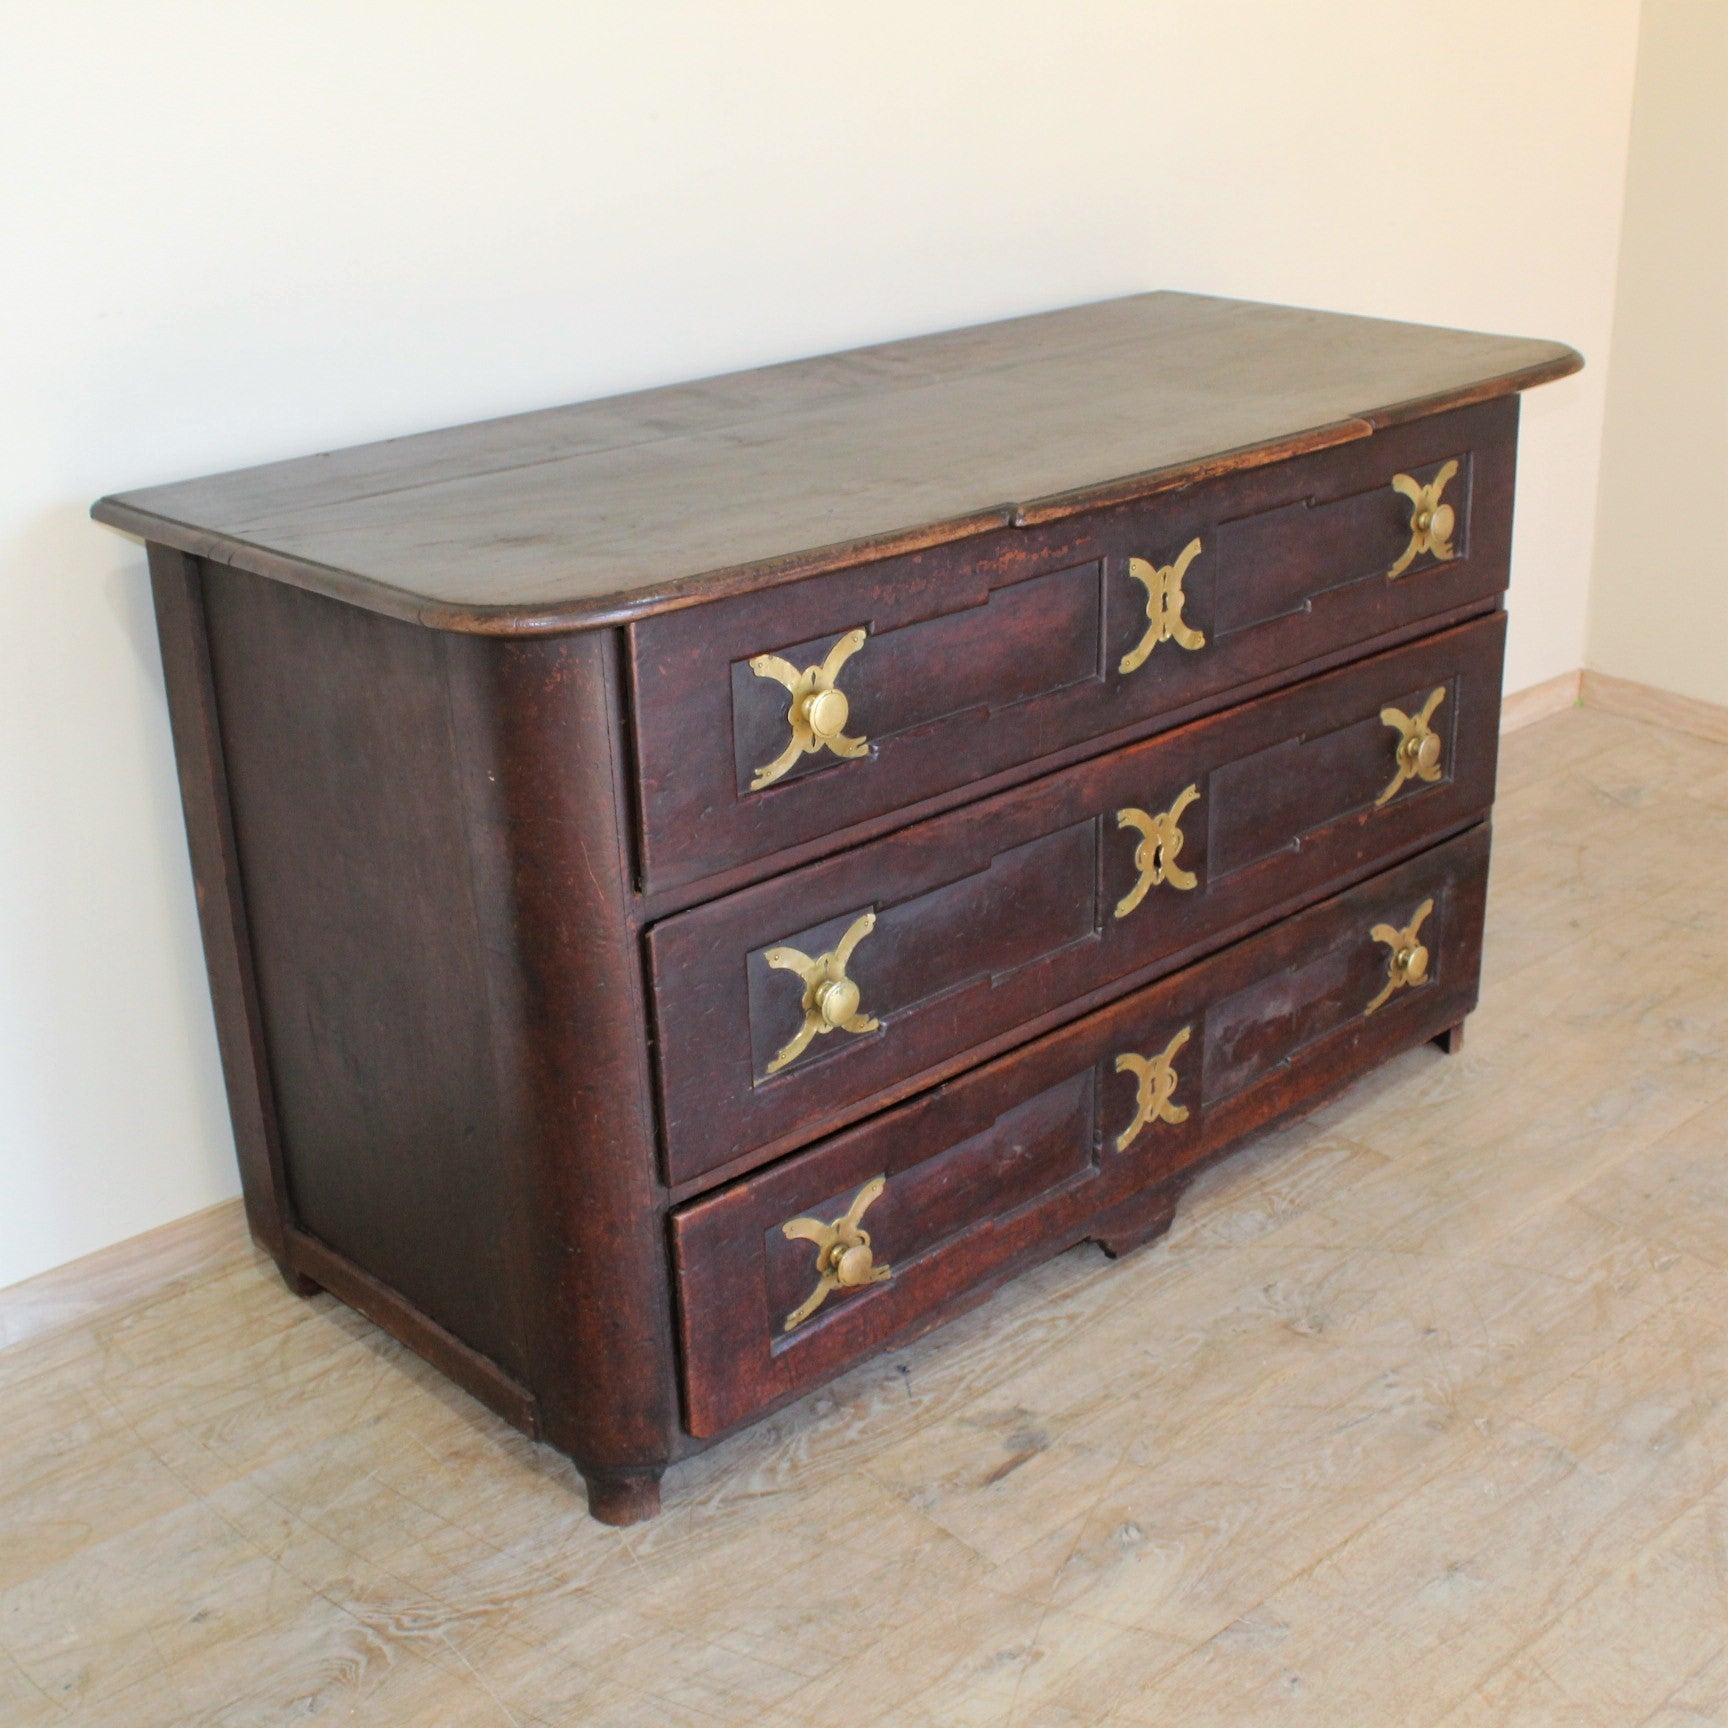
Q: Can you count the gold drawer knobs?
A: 6